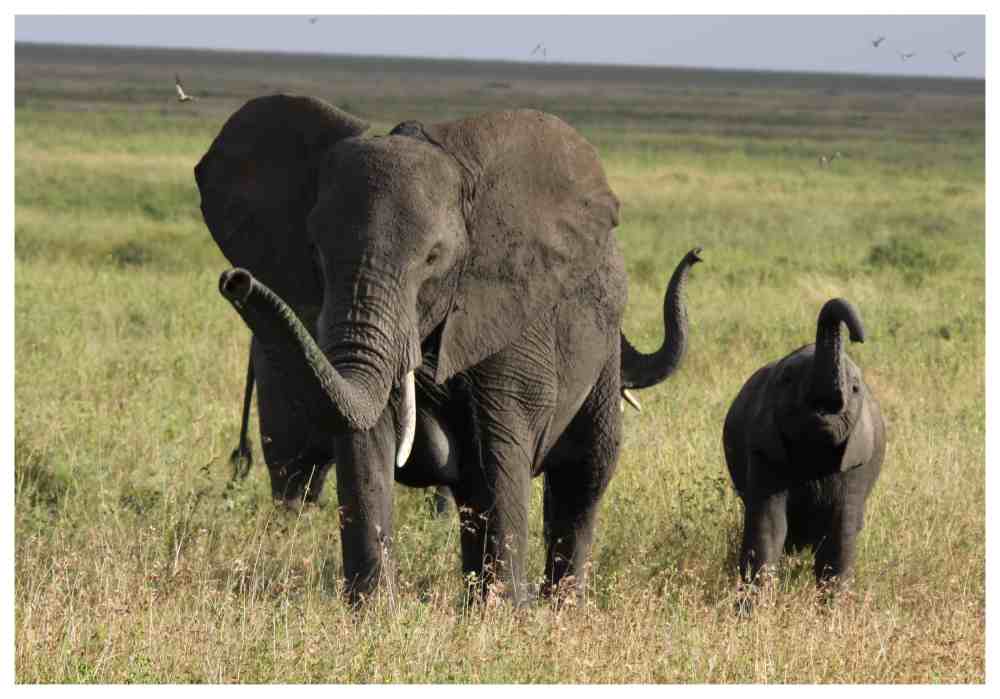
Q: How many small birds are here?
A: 7